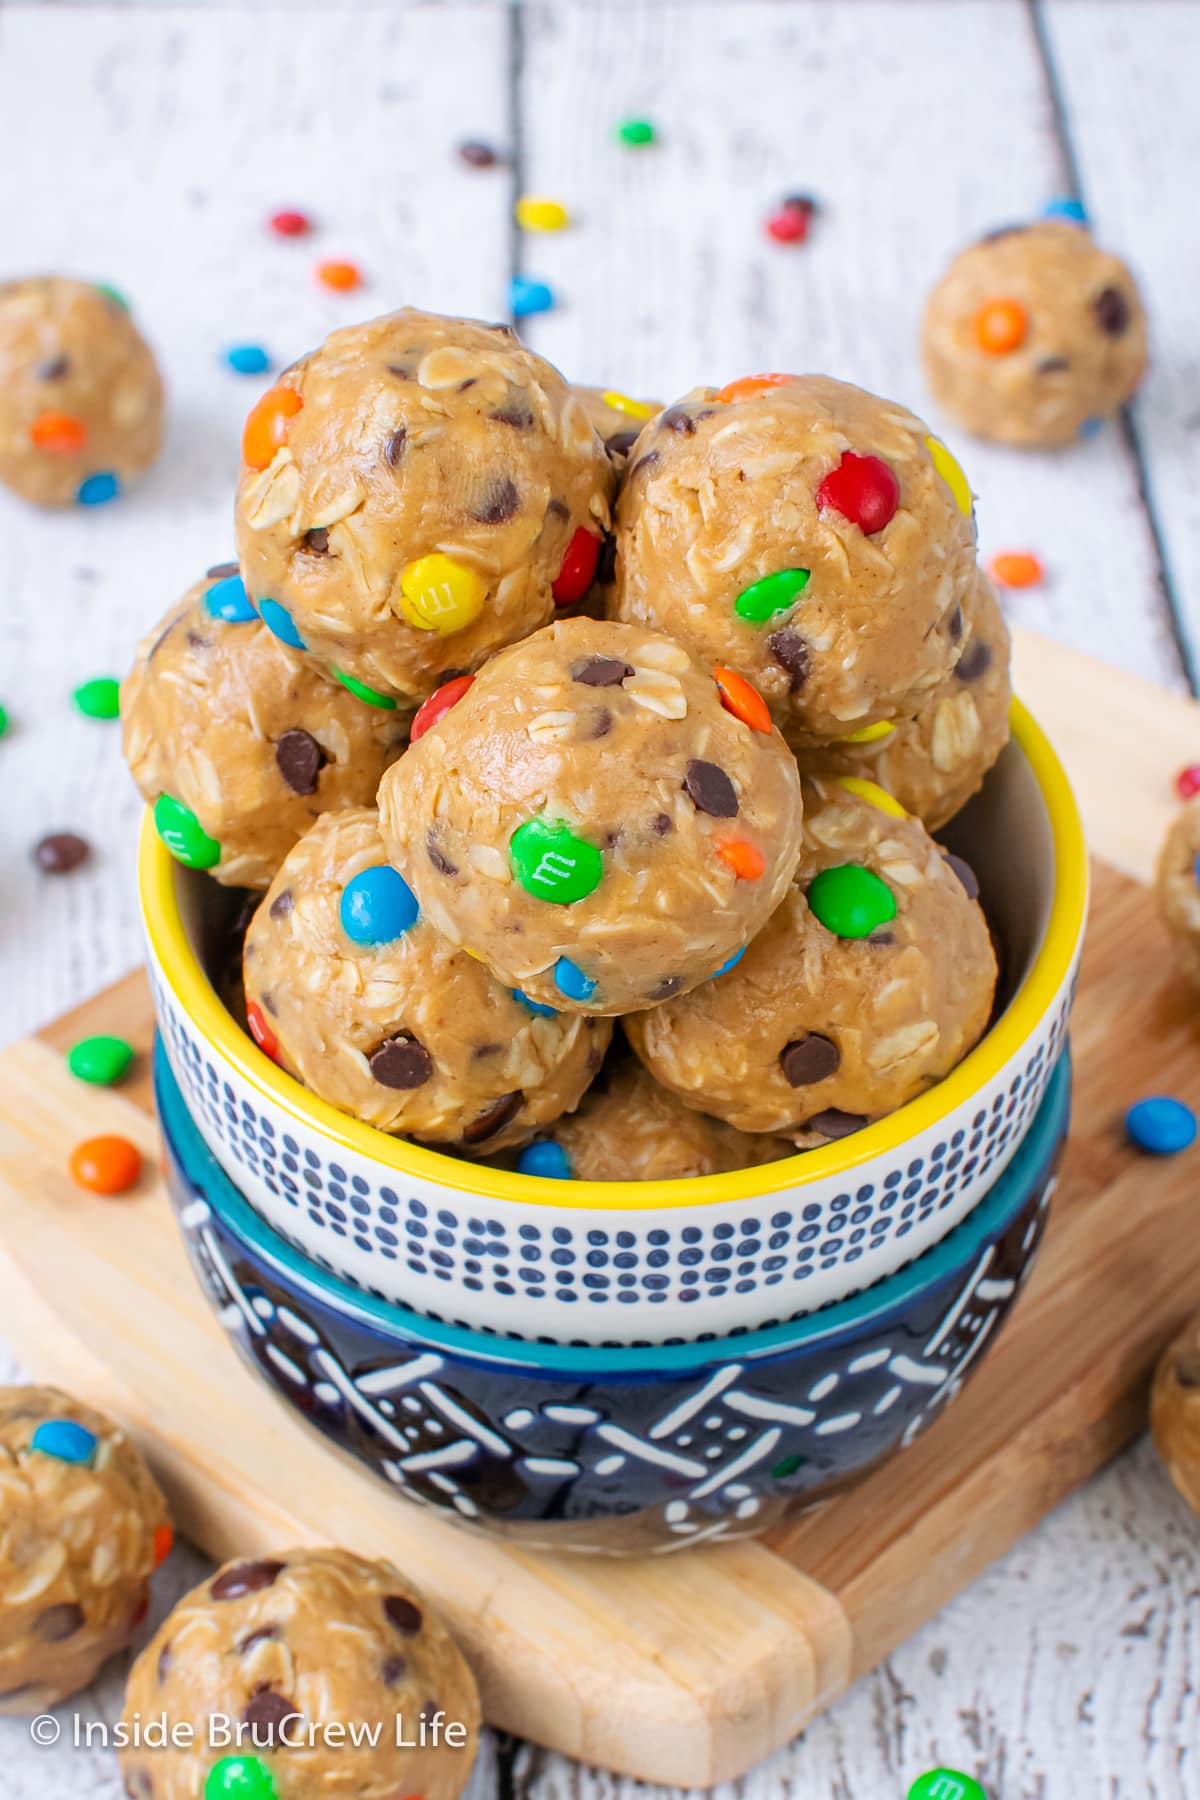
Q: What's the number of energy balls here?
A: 15